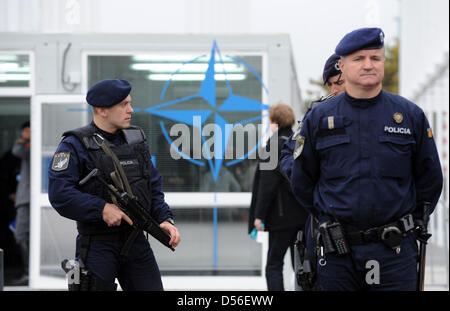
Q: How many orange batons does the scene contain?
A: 0